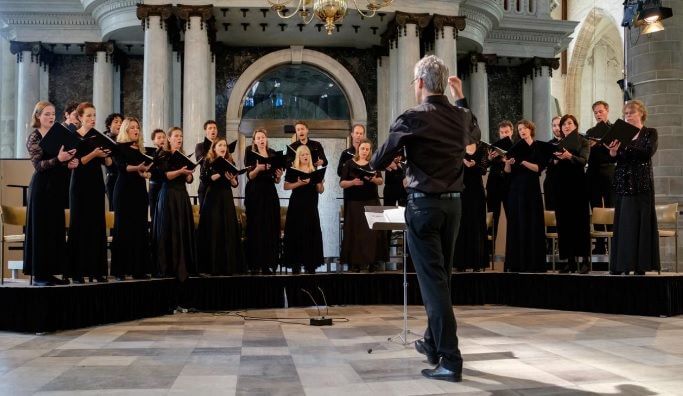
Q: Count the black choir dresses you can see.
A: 12